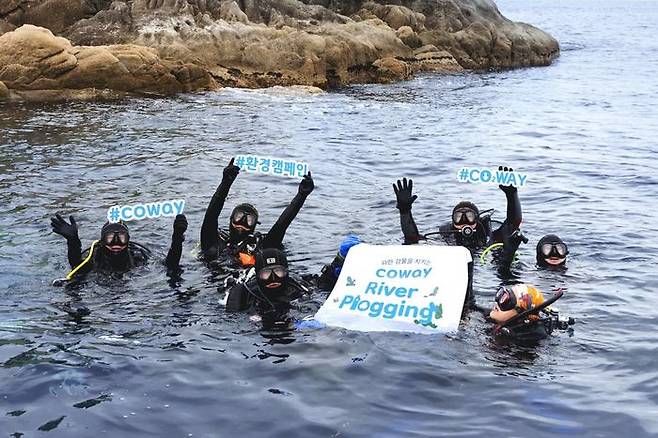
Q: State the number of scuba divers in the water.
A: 6